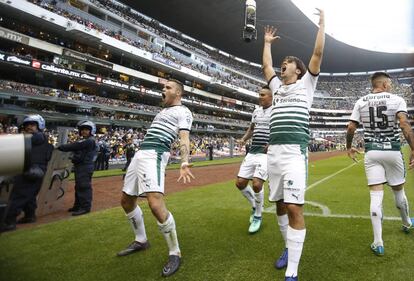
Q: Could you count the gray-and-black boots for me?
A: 2